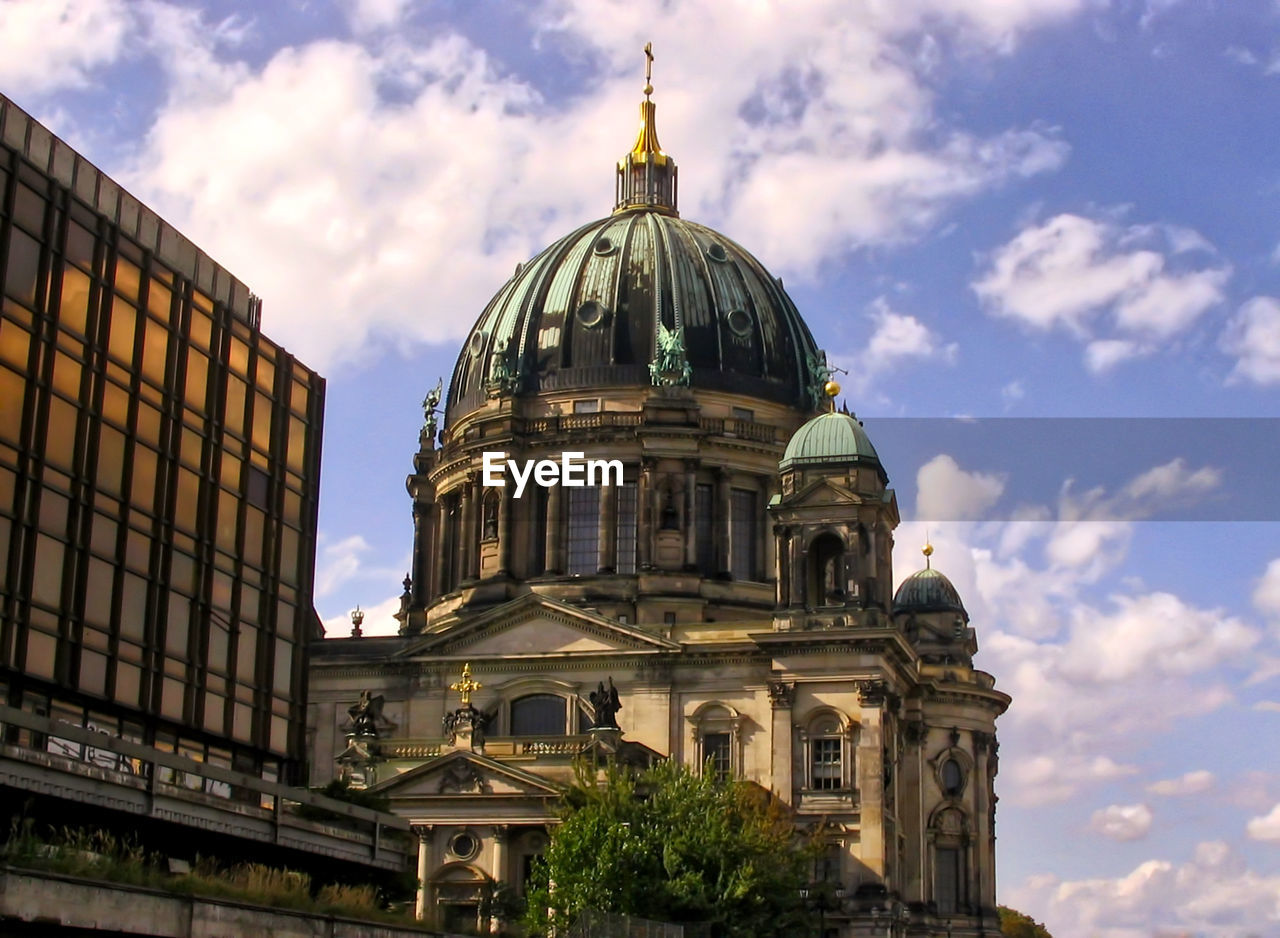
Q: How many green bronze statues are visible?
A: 4